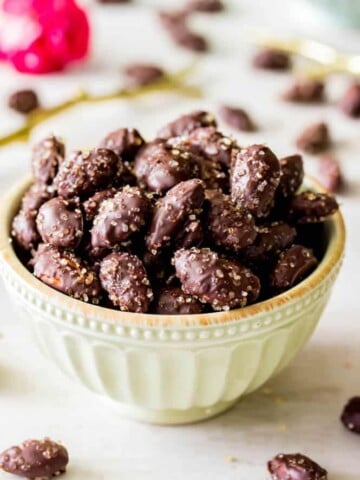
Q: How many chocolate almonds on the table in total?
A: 15